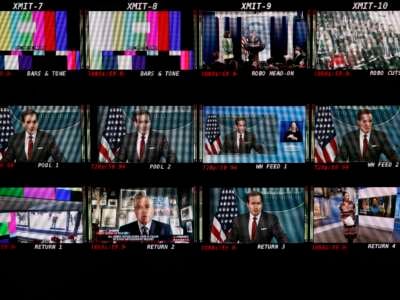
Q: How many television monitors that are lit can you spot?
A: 12